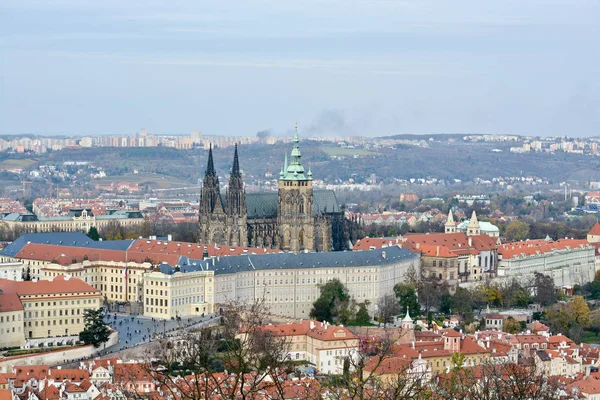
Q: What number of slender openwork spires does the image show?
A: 2